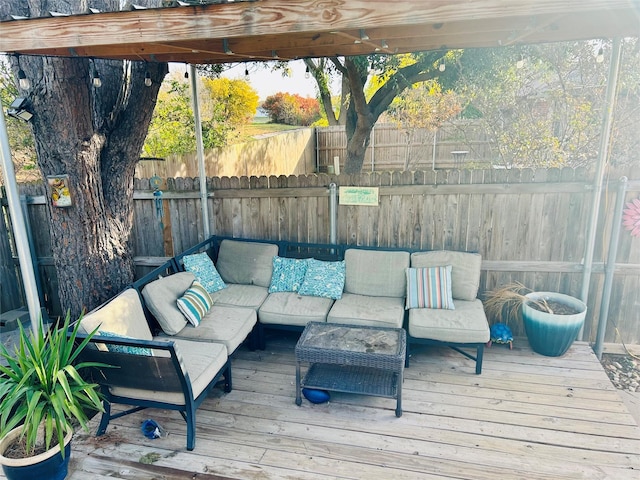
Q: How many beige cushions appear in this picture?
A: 11